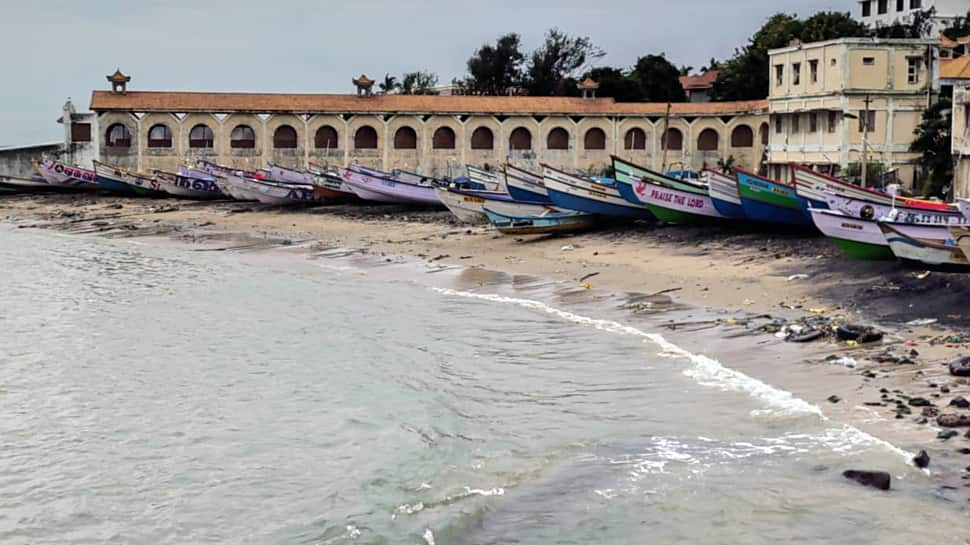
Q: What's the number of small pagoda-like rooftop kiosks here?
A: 3